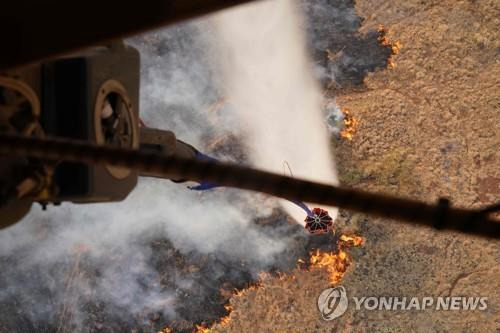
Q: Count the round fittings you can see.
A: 2